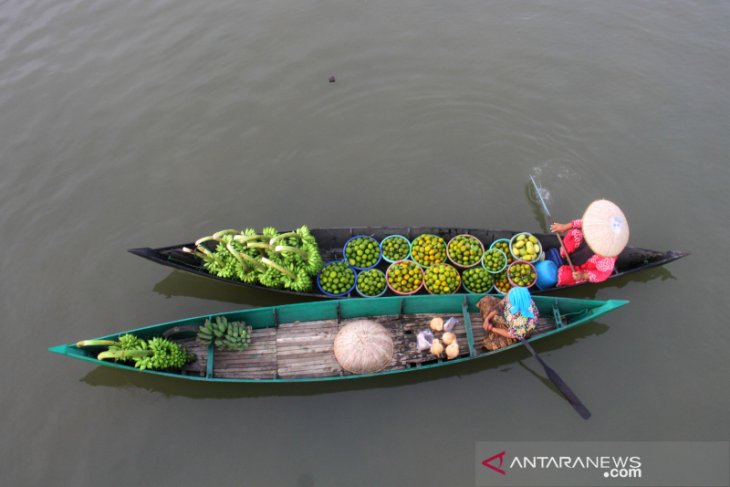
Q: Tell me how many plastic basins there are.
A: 14